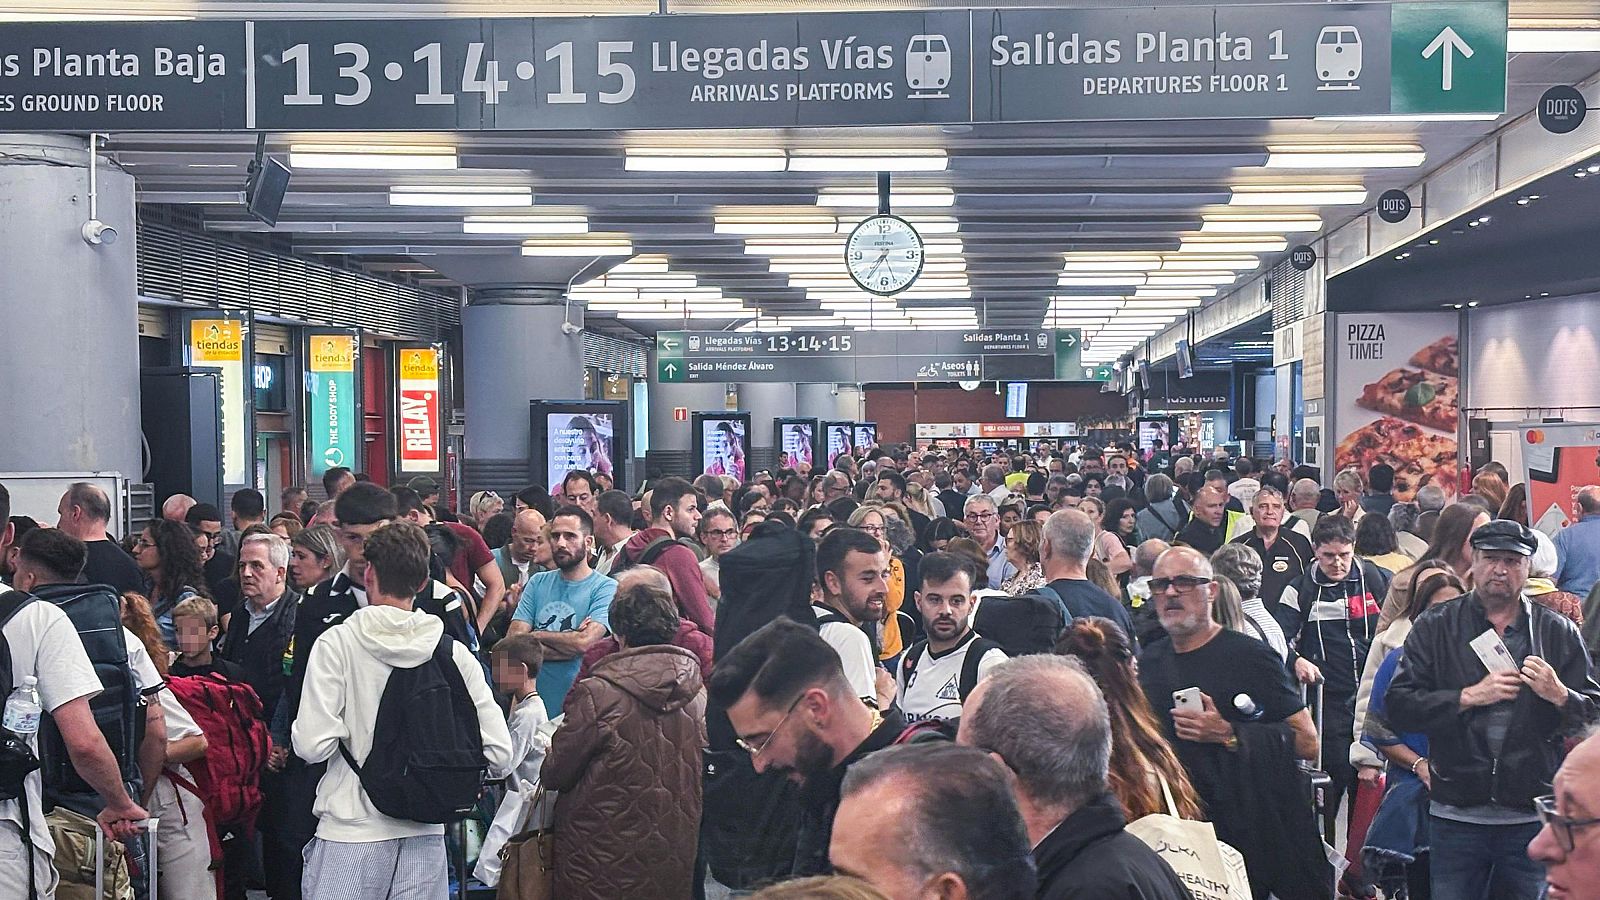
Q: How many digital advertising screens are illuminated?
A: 6